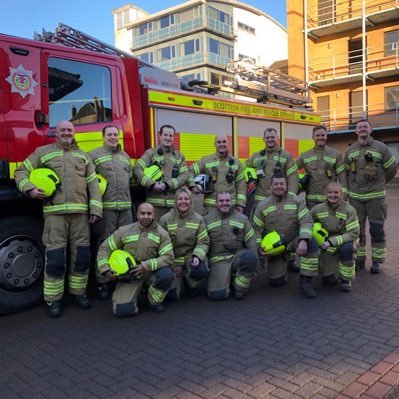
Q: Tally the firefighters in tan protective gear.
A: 12